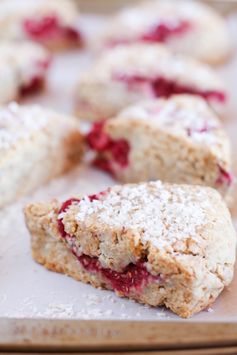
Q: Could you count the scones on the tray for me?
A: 7